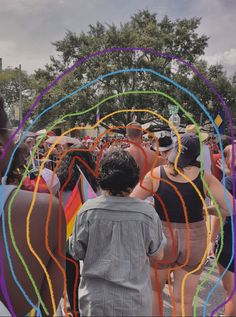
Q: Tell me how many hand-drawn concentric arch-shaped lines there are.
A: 6